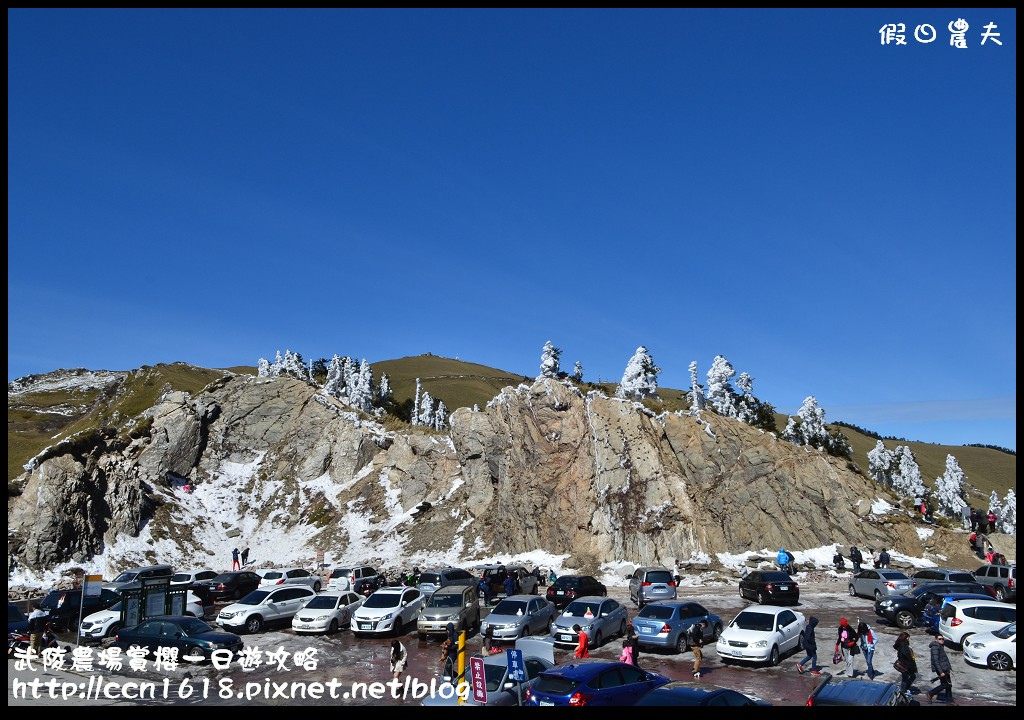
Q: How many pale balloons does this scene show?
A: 0